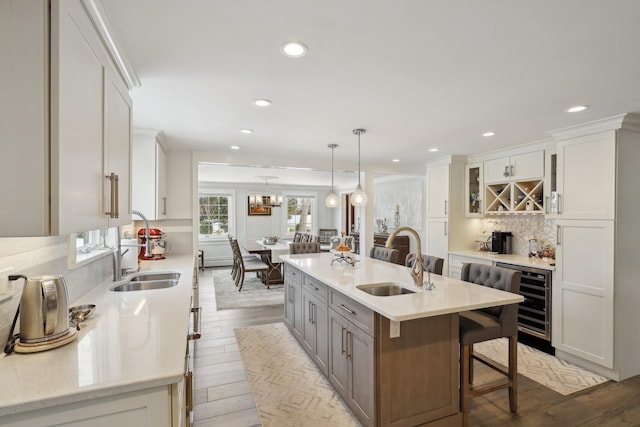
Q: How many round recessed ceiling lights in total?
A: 8